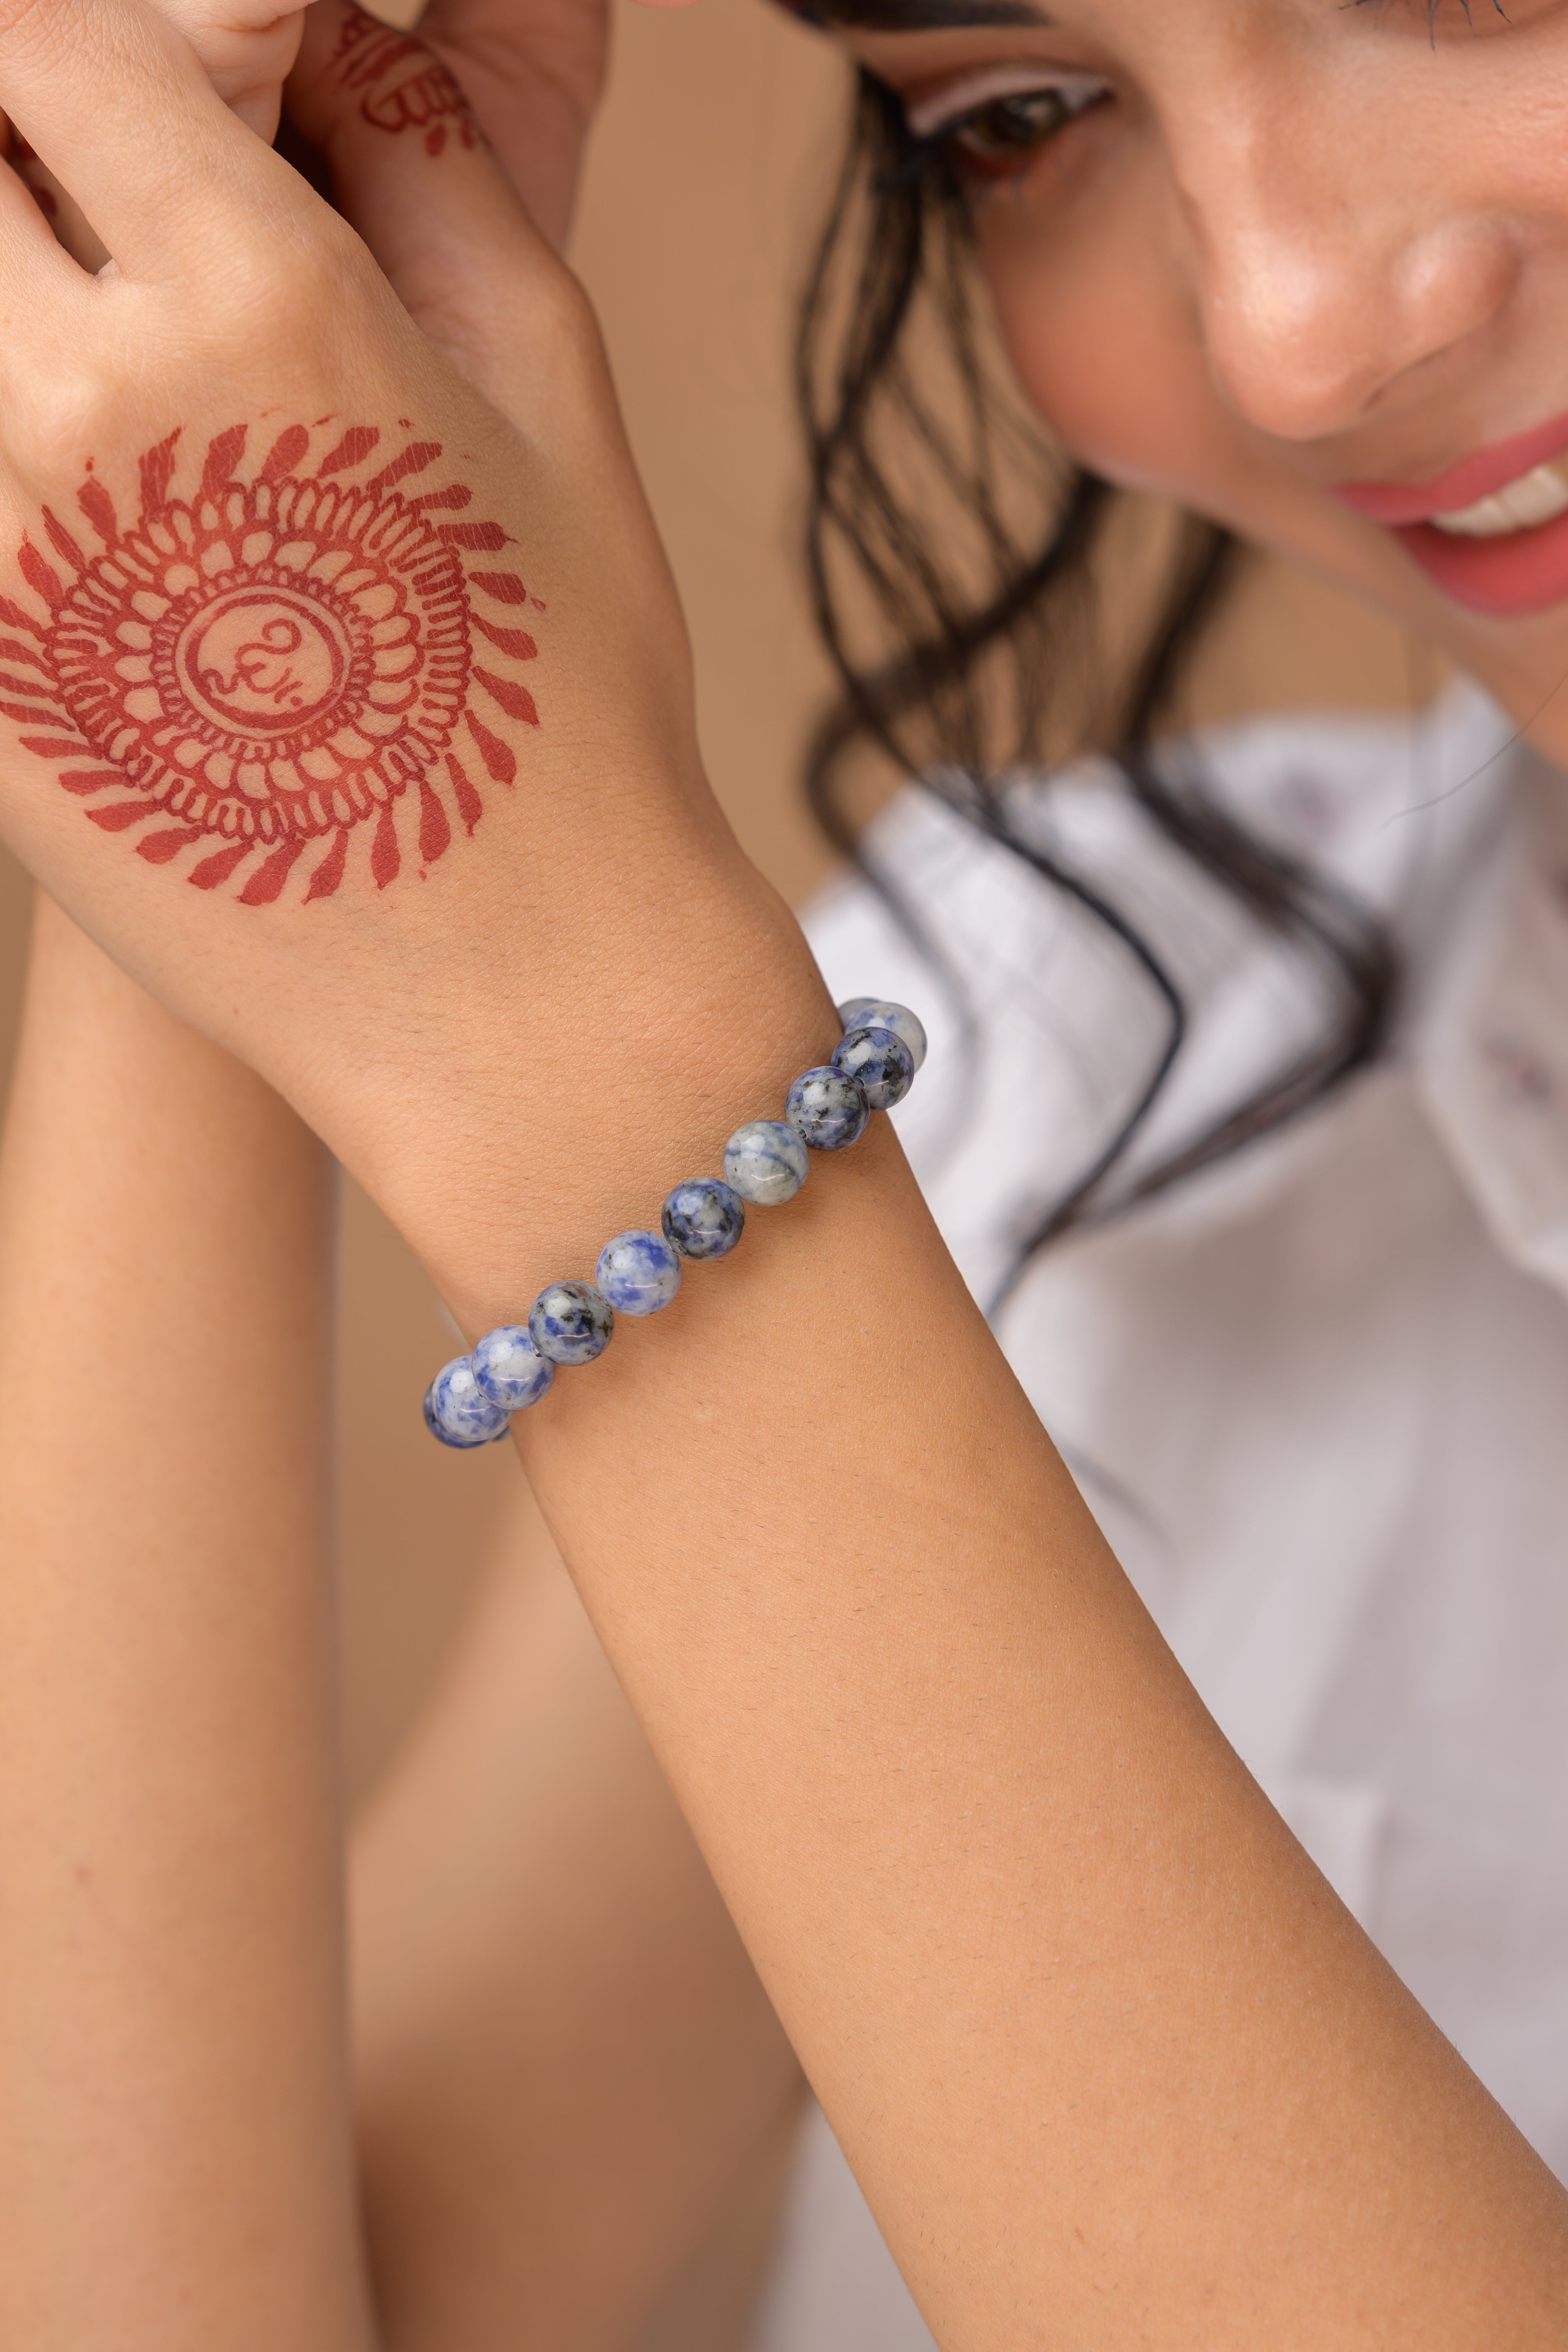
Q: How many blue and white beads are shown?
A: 12